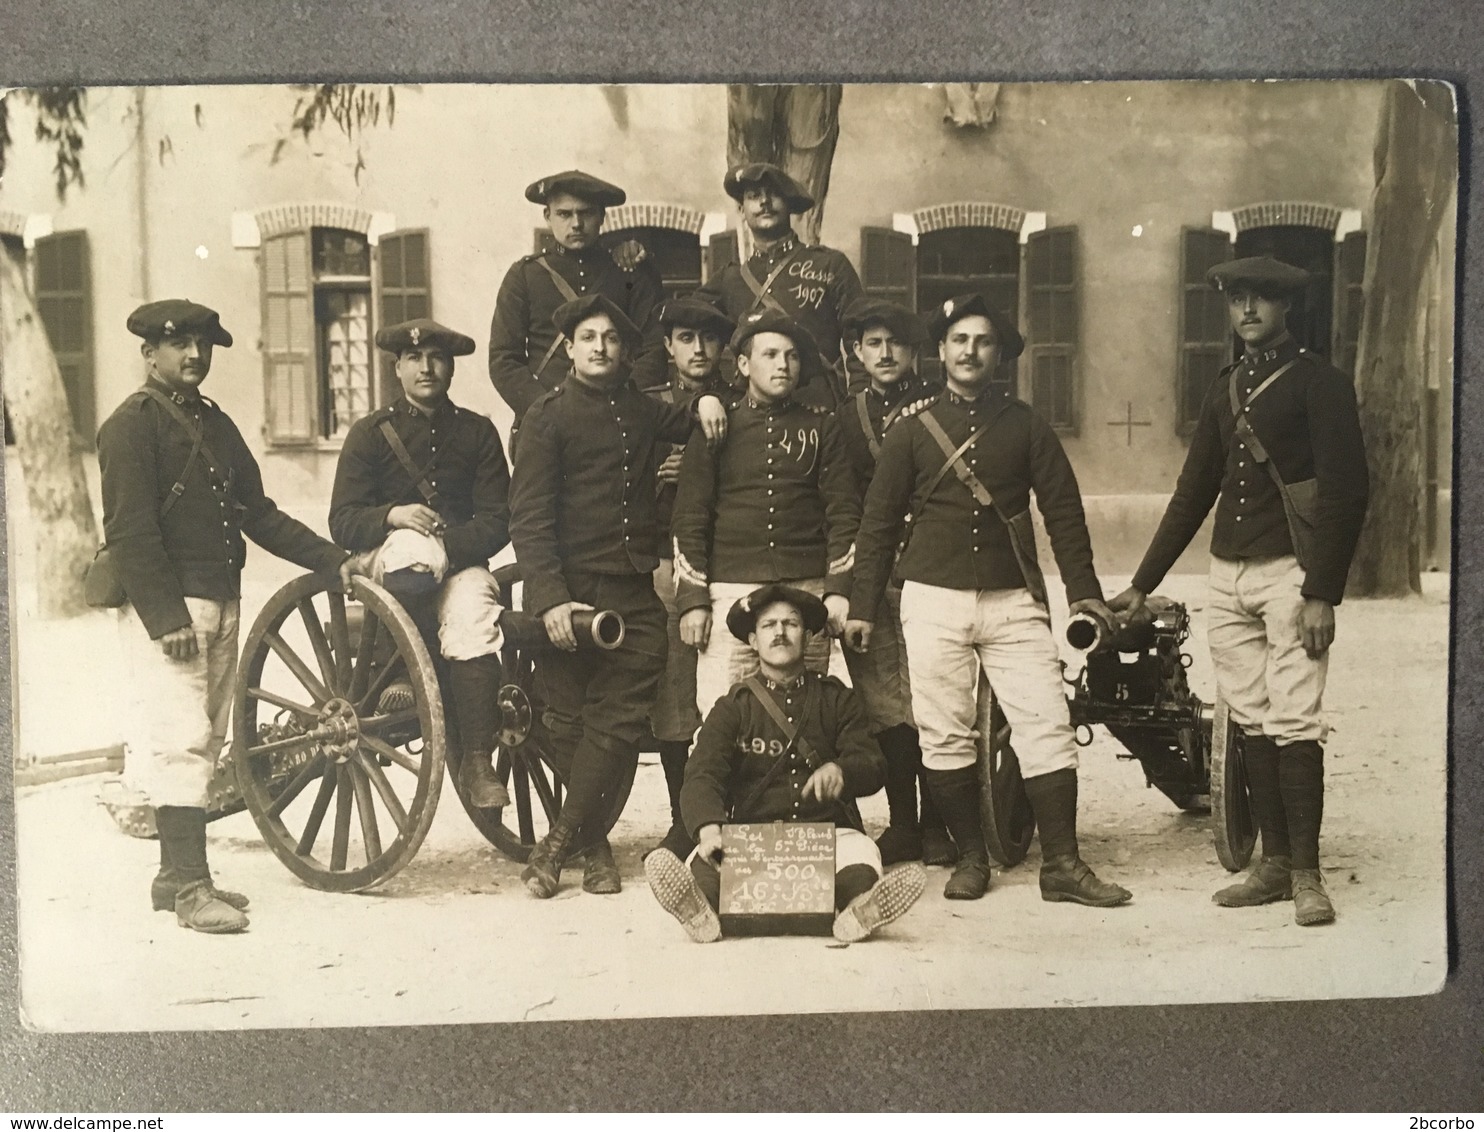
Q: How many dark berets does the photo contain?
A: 11